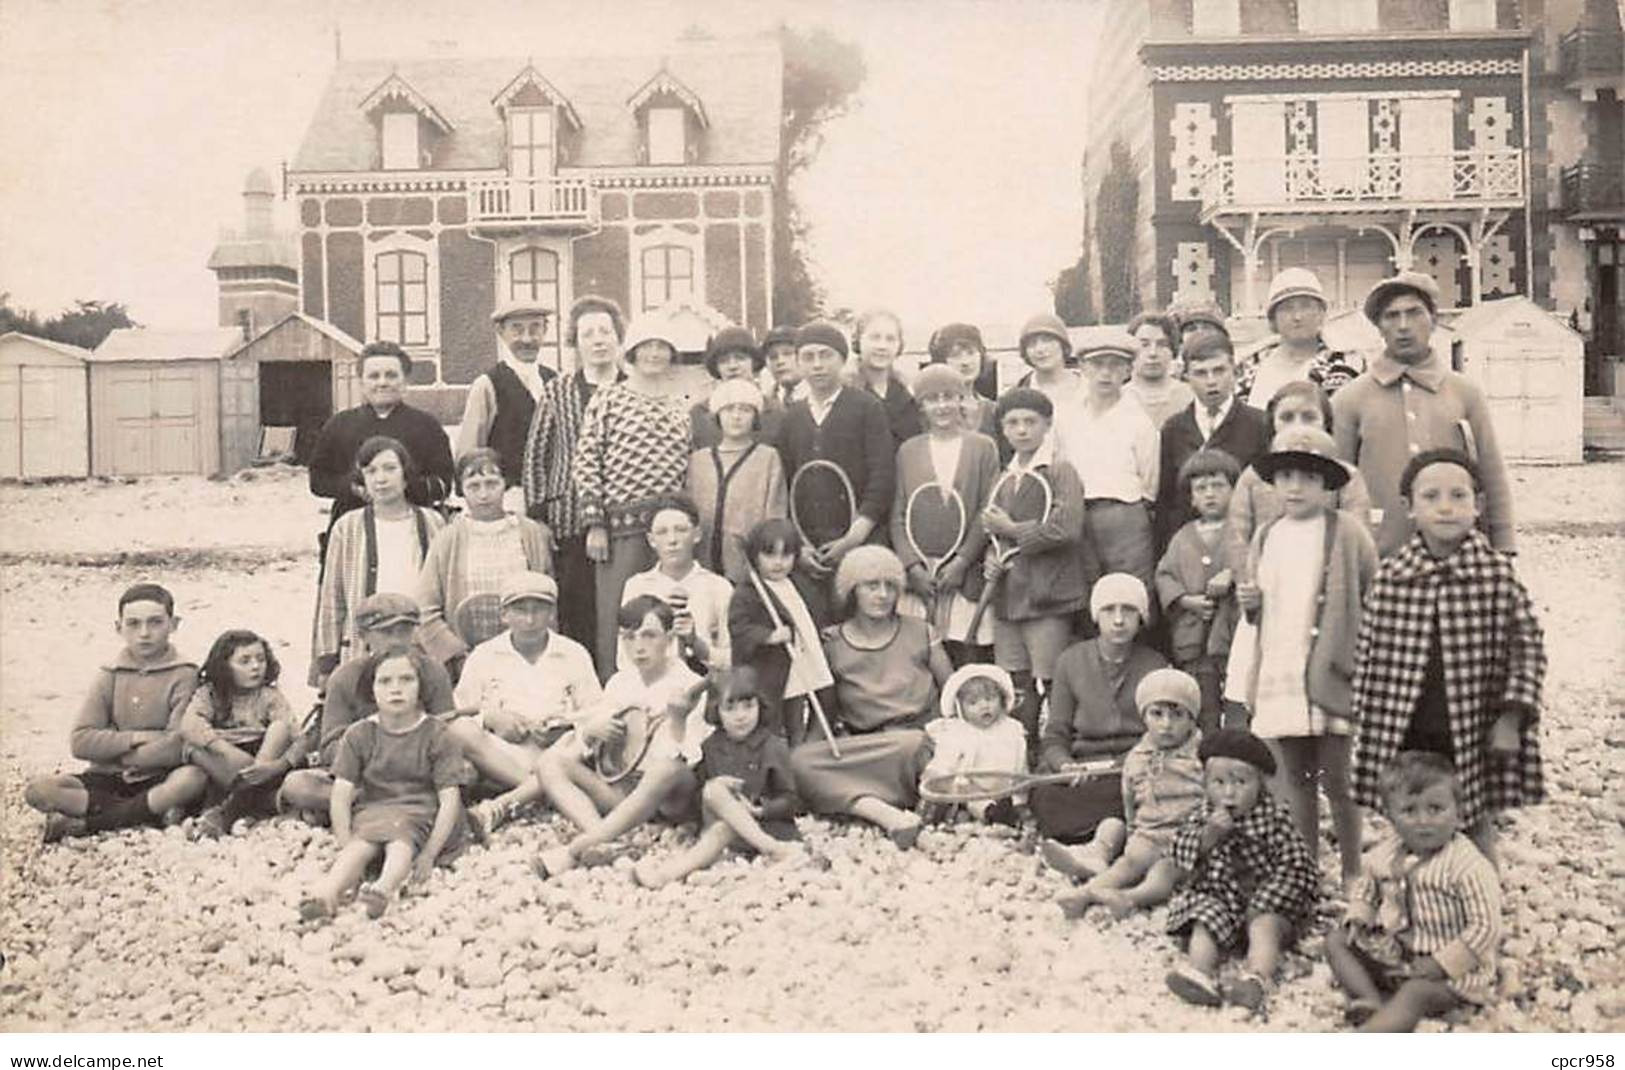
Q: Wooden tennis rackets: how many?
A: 6